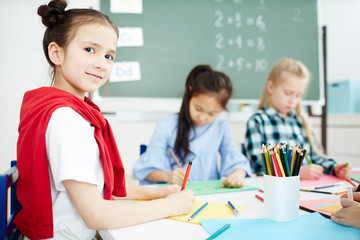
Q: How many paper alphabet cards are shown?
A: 3